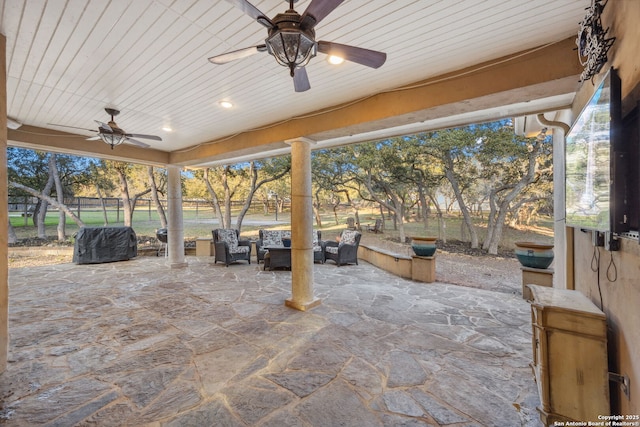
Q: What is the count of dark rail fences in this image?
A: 1